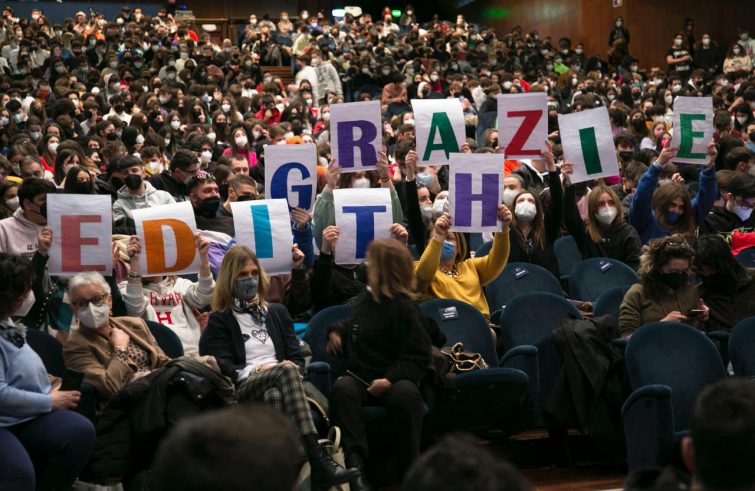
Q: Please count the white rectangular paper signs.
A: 11